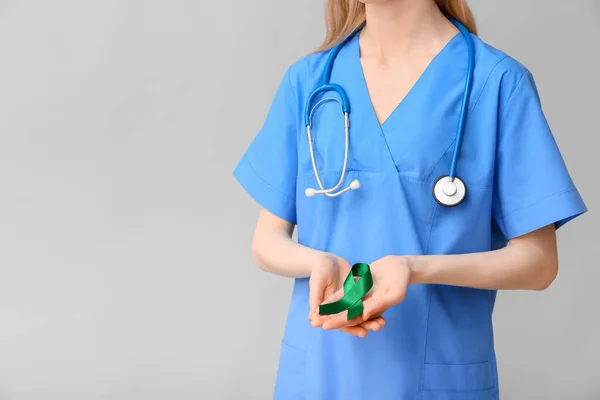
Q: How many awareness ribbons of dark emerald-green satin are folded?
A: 1